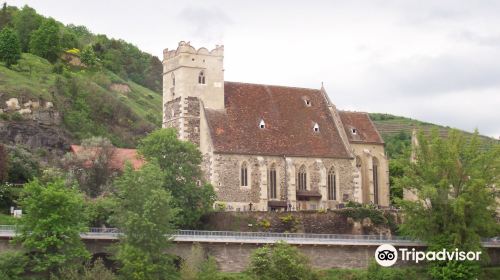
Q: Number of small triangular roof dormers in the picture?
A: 4